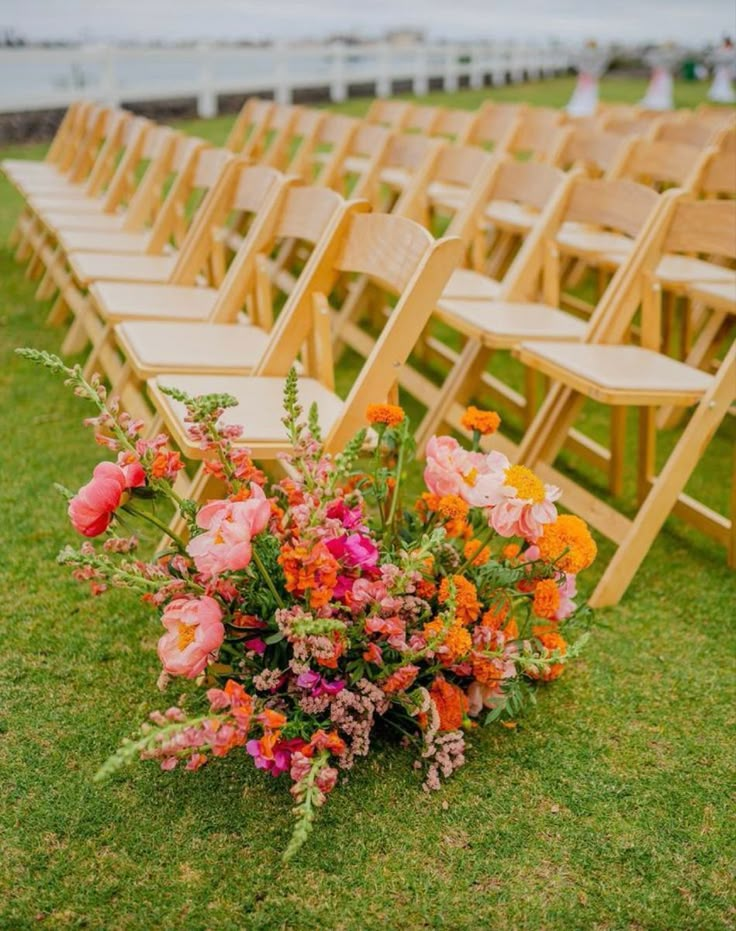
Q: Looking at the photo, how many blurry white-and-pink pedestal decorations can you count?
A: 3